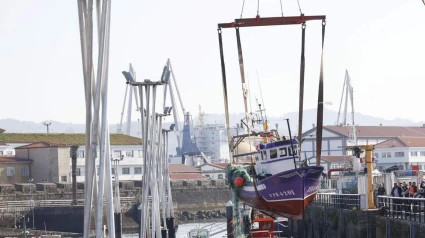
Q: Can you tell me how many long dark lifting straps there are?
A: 4